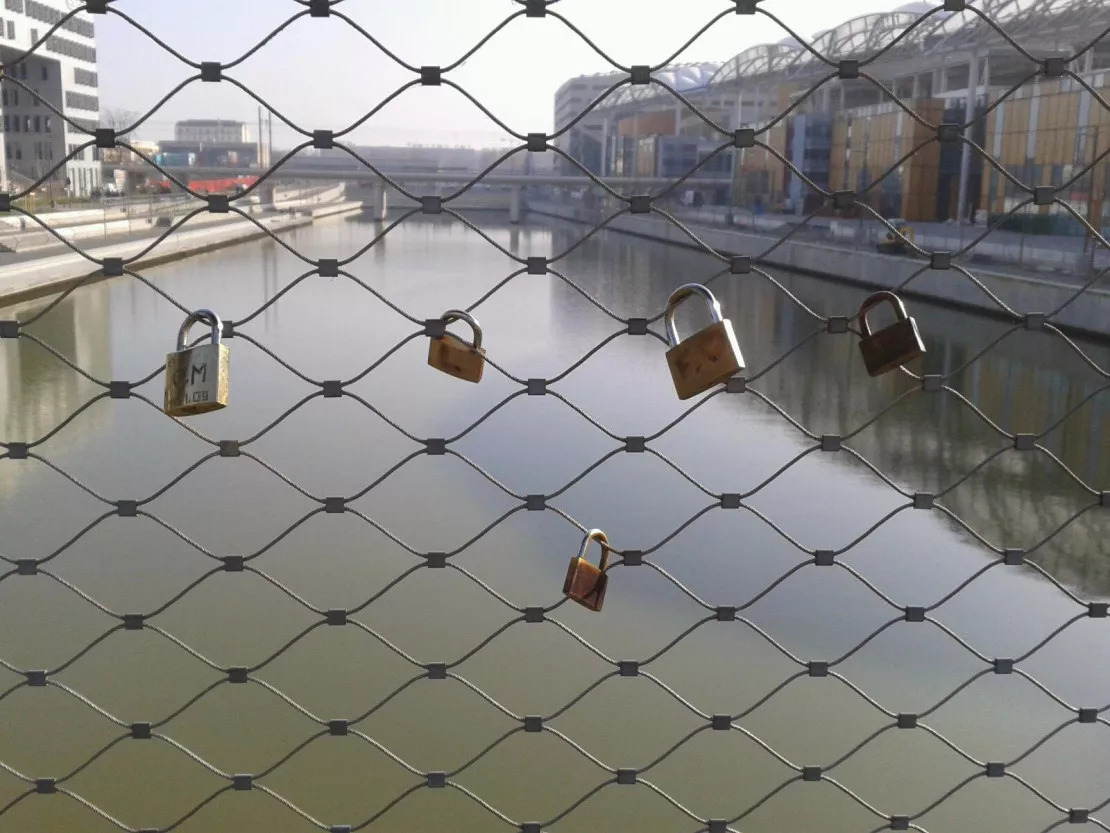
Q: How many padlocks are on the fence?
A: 5